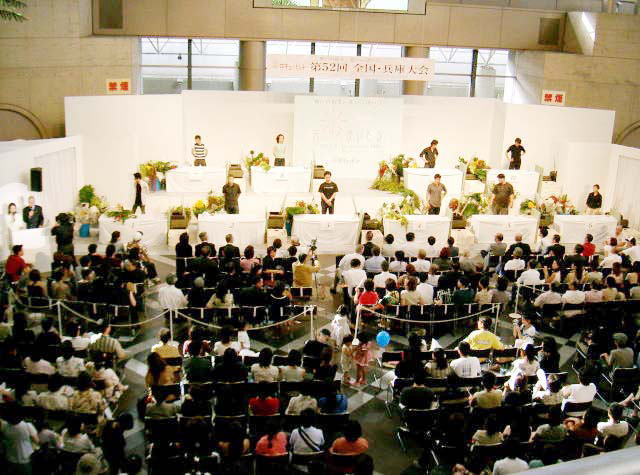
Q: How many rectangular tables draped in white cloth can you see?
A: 10